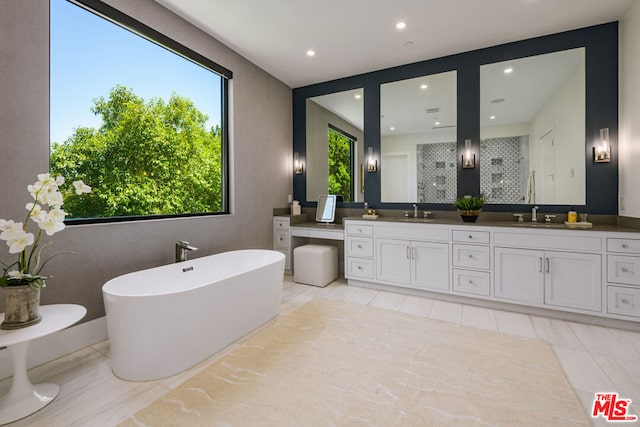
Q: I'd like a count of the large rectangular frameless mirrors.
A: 3